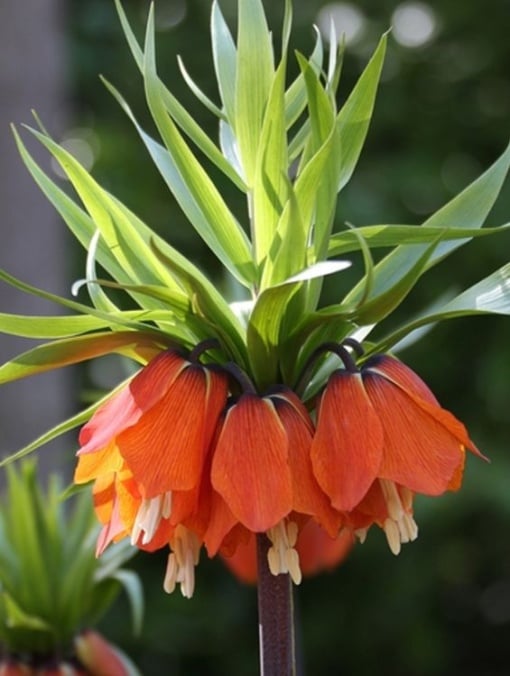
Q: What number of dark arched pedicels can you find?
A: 4